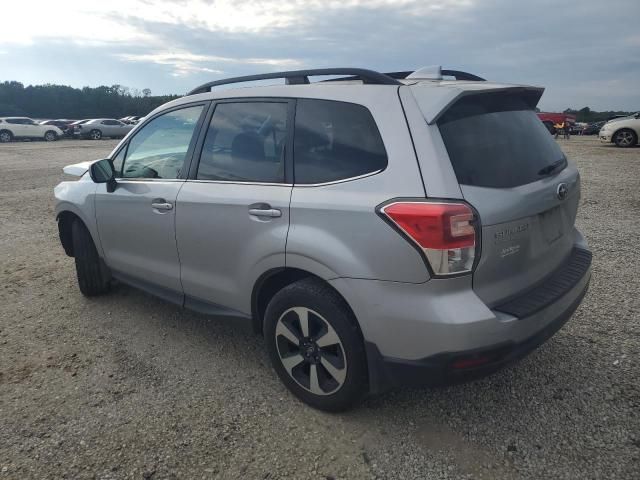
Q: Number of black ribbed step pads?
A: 1